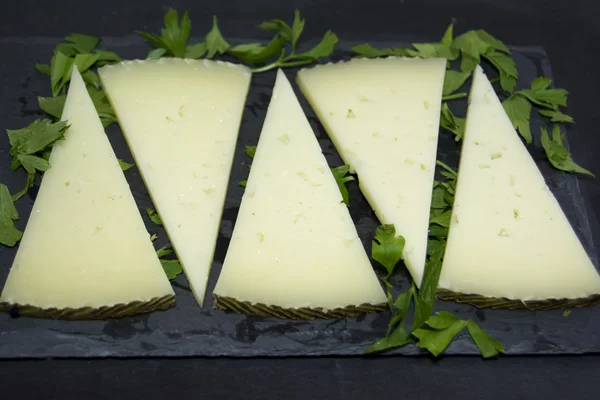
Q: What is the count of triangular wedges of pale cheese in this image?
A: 5